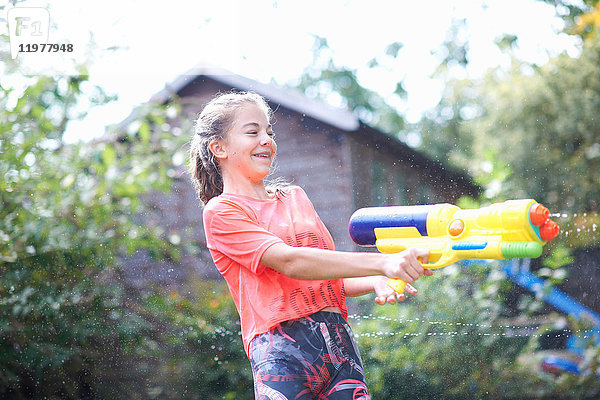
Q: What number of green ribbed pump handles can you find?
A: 1